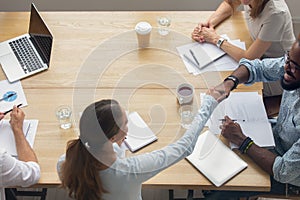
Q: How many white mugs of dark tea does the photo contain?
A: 1